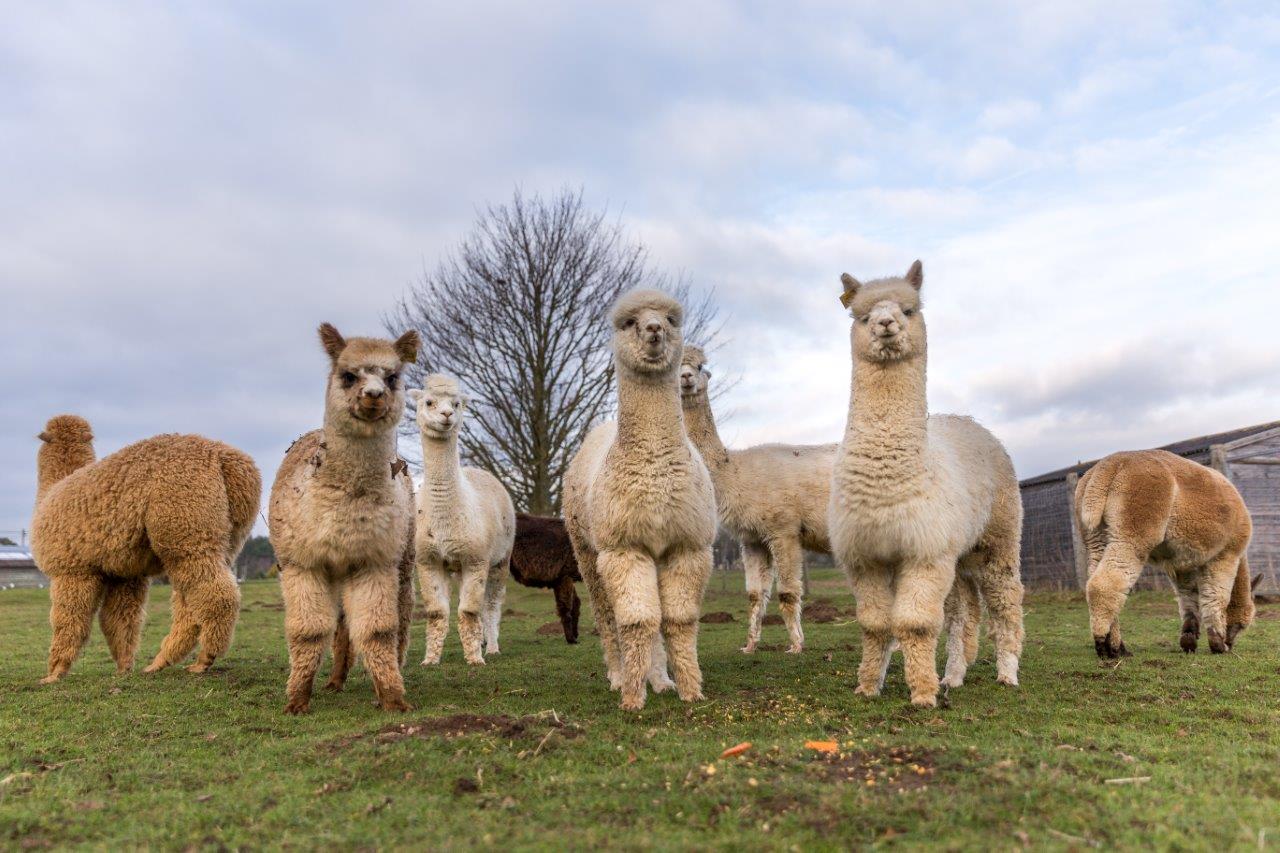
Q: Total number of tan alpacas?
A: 3